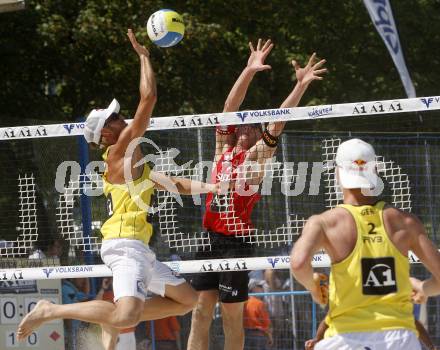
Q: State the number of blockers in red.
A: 1